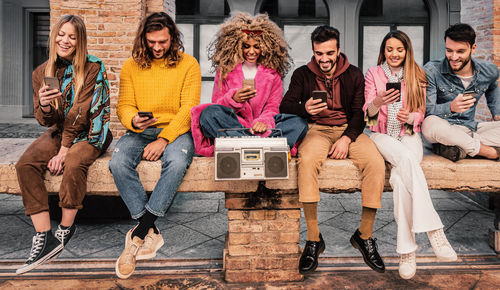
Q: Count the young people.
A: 6